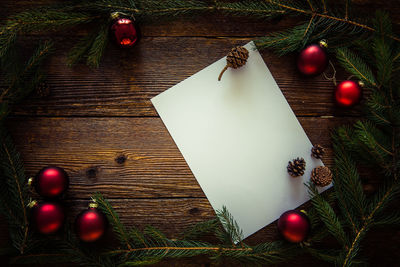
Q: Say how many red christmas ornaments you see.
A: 7